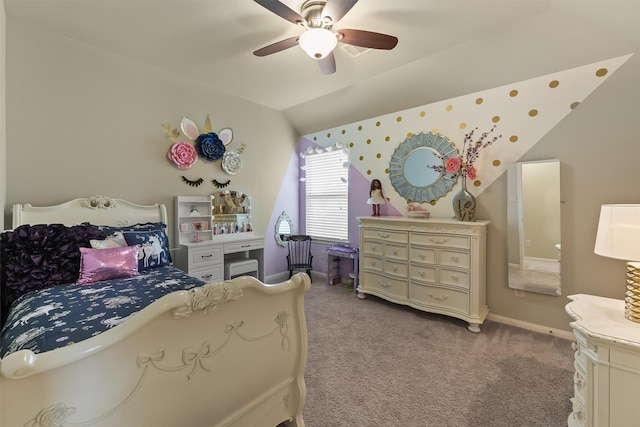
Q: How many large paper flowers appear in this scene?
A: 3